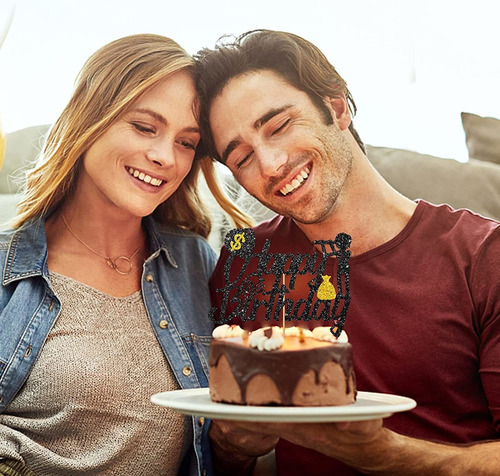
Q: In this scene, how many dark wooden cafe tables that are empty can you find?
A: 0